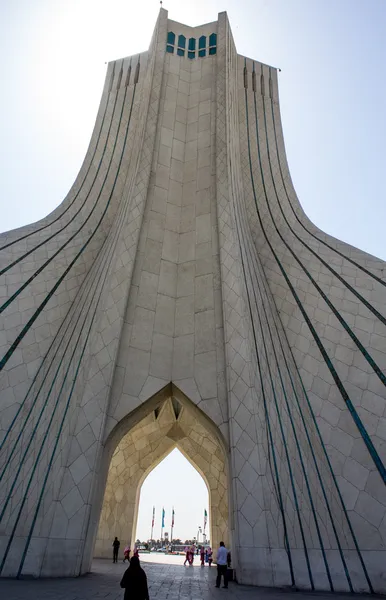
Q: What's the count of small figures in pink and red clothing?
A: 6